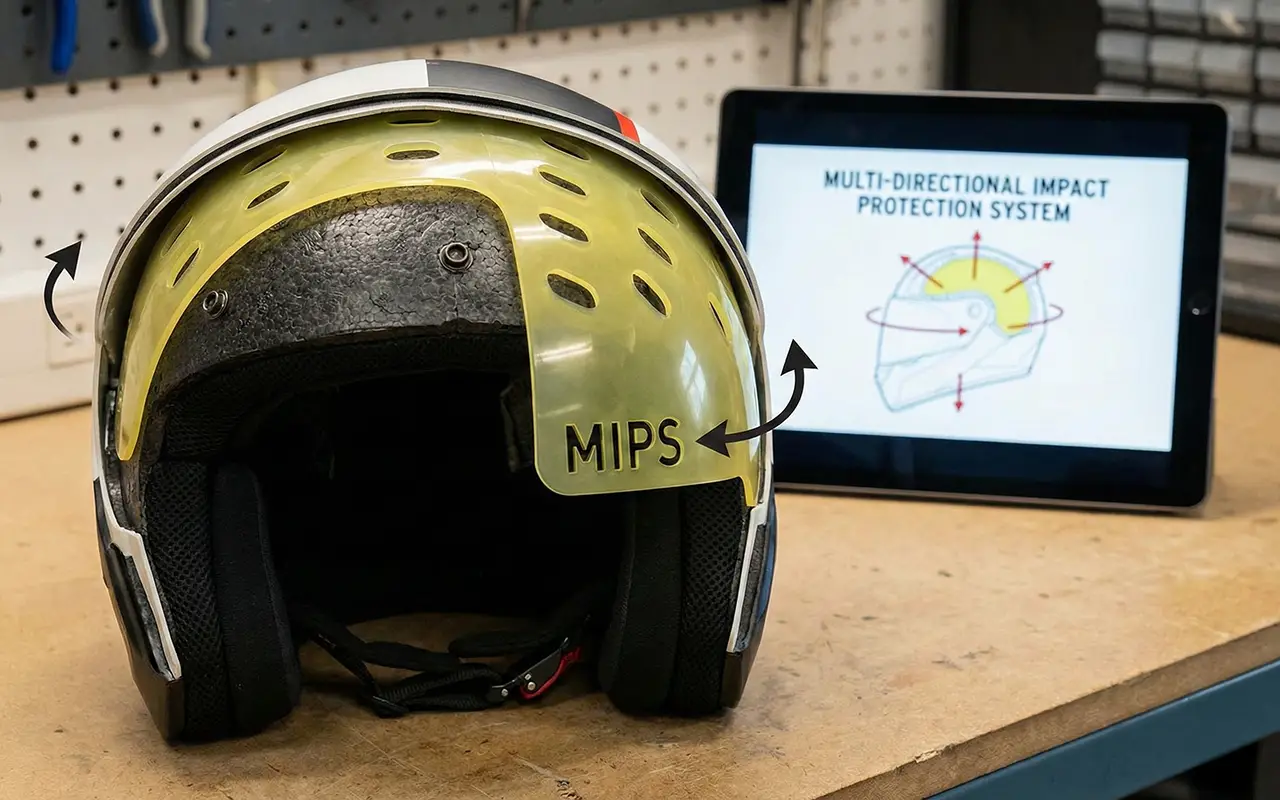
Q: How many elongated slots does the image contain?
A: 14